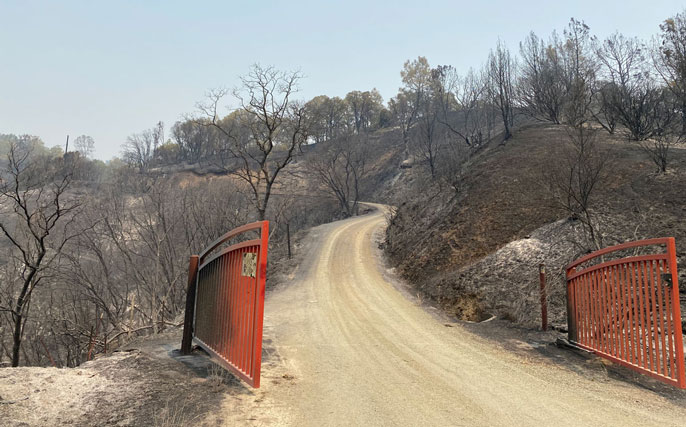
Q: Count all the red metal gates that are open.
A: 2